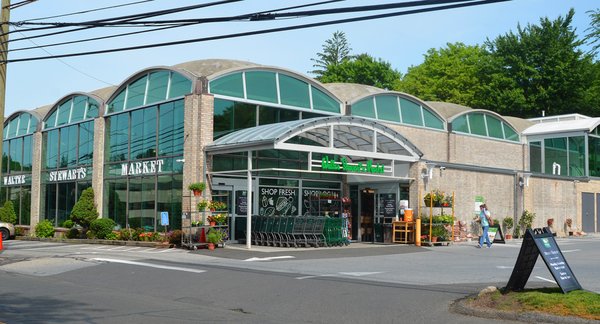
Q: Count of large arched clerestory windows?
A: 6